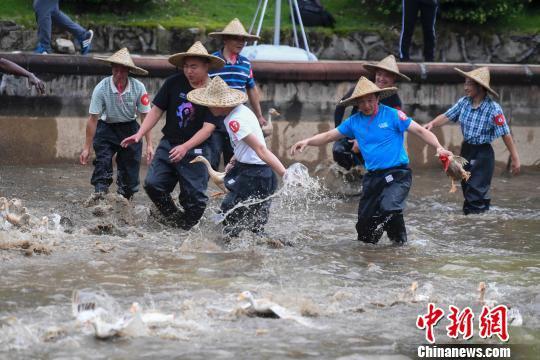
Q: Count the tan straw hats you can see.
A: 7